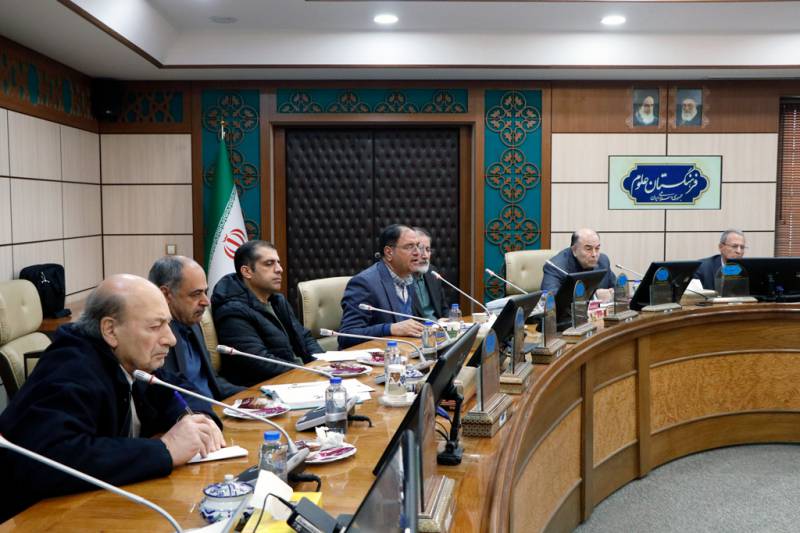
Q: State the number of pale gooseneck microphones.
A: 9